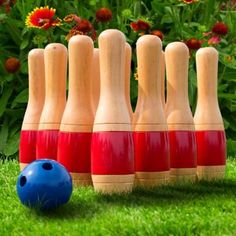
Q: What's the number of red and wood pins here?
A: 10